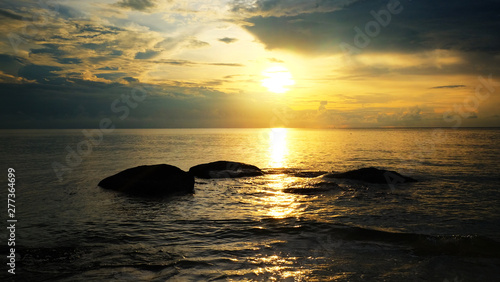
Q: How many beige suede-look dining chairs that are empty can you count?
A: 0